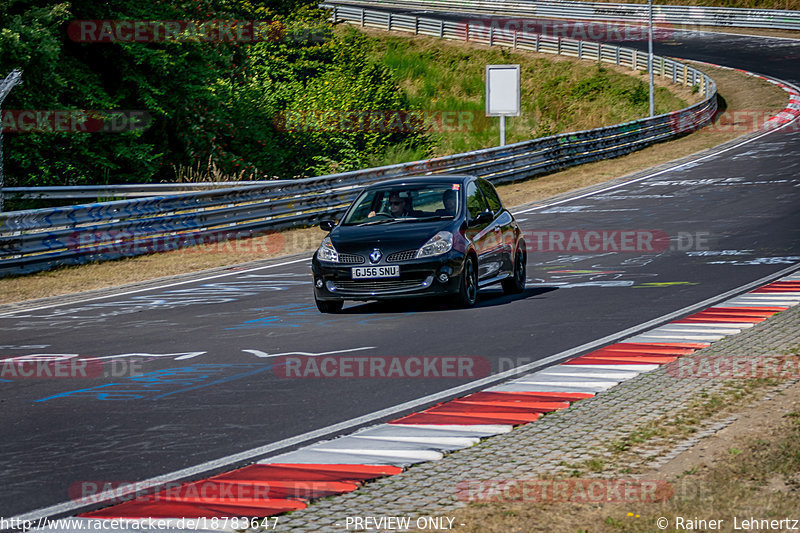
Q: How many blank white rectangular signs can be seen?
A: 1